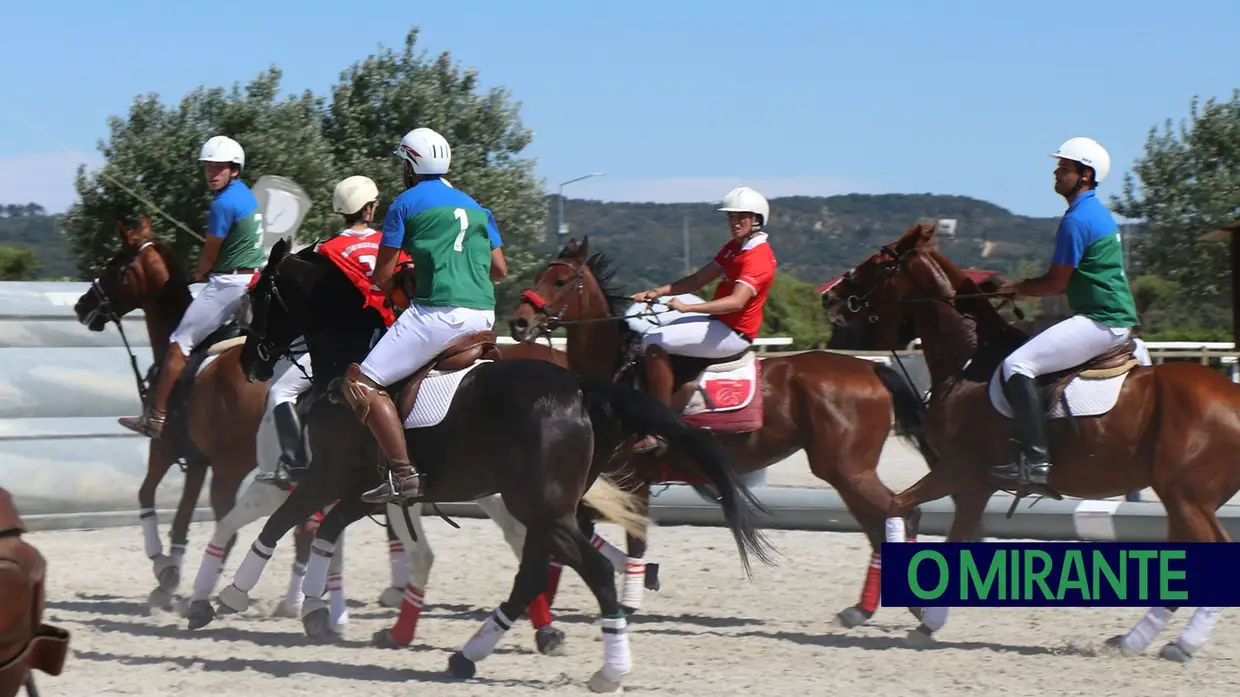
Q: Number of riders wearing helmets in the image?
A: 5